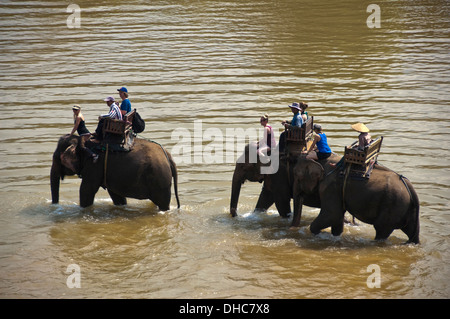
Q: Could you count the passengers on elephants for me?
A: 8